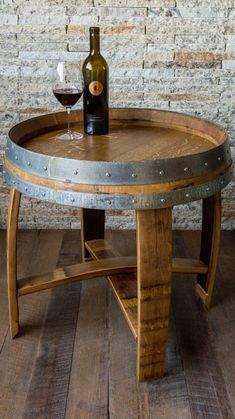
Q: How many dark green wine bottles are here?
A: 1